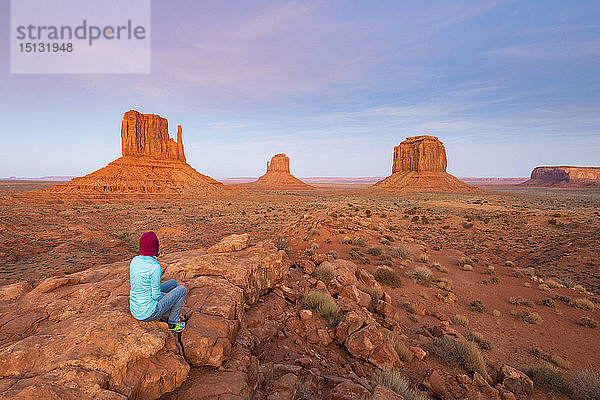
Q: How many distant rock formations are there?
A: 4